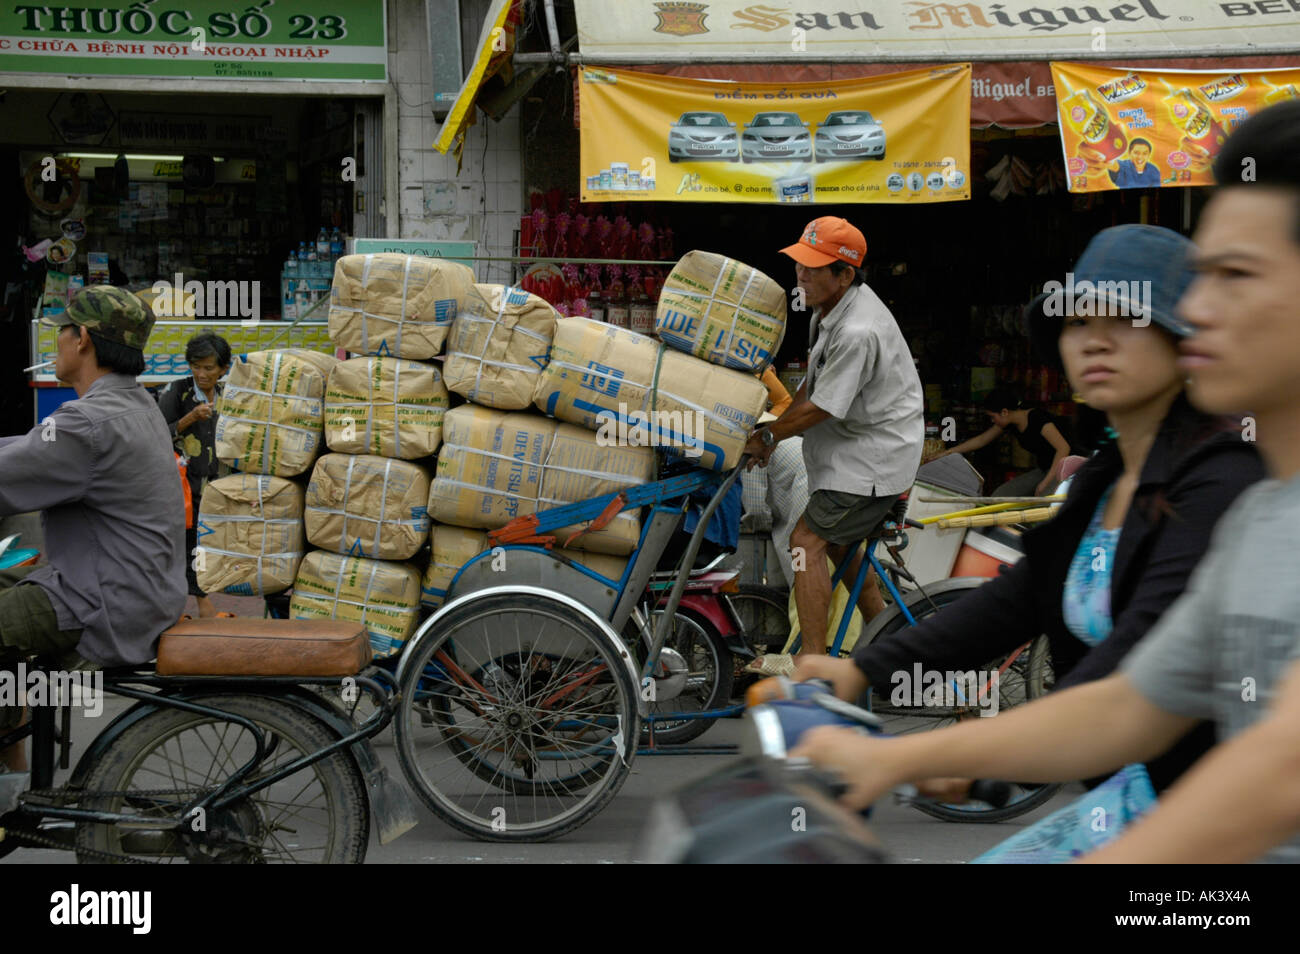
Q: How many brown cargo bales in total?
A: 11